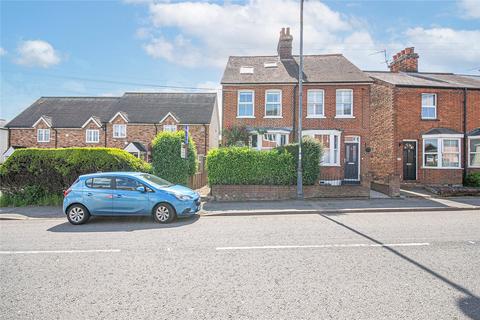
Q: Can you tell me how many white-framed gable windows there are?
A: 4